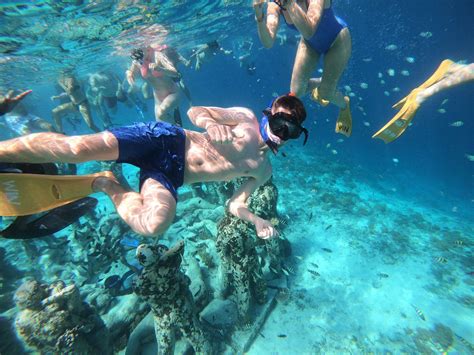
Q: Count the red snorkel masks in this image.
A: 0